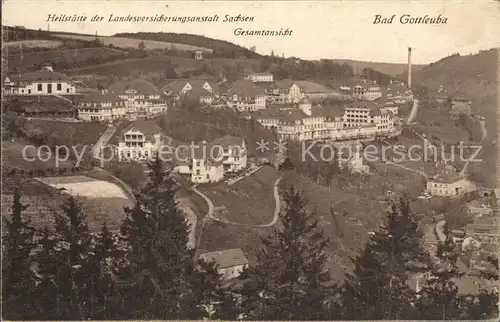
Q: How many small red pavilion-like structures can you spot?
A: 0